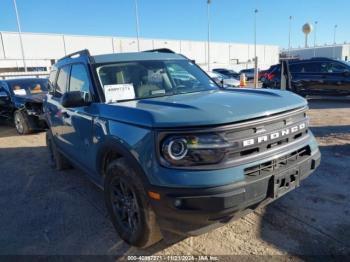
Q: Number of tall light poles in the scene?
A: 7